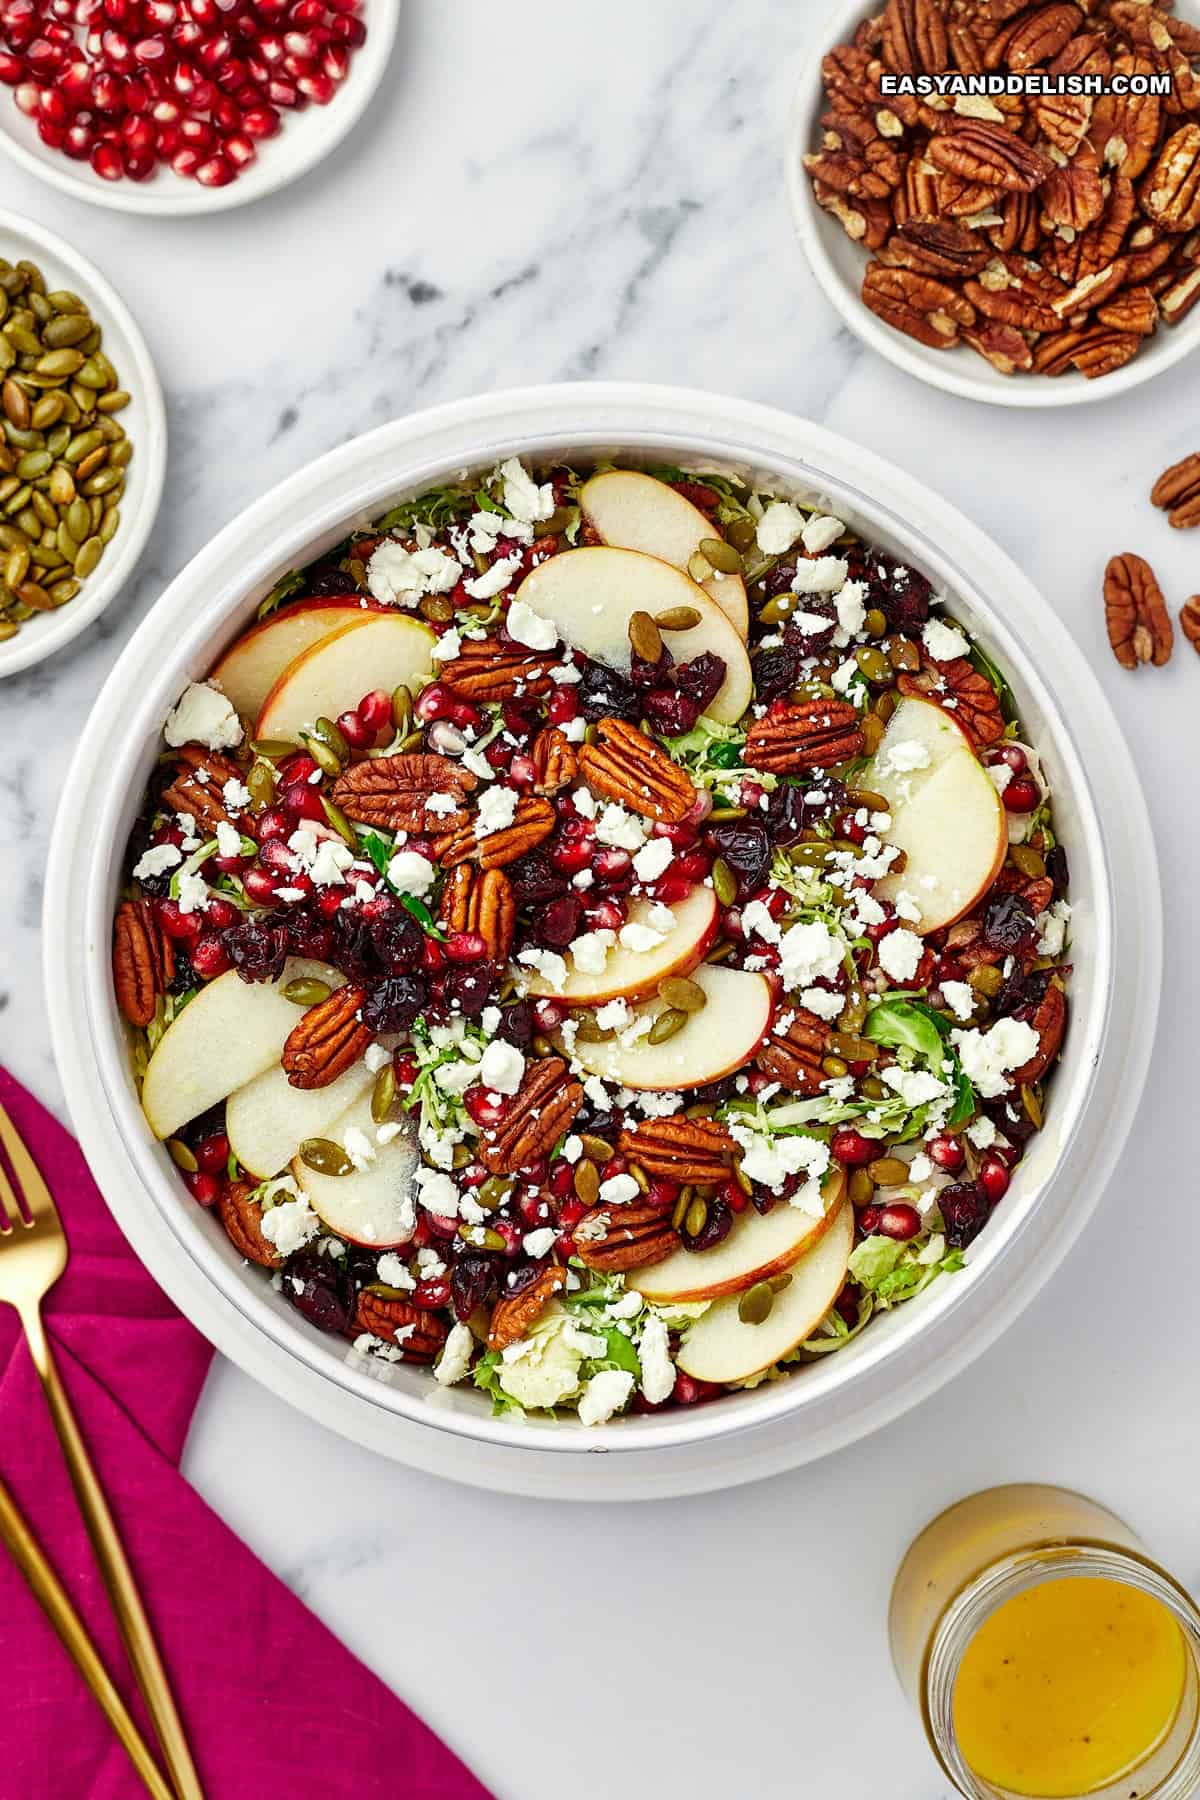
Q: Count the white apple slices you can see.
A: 13